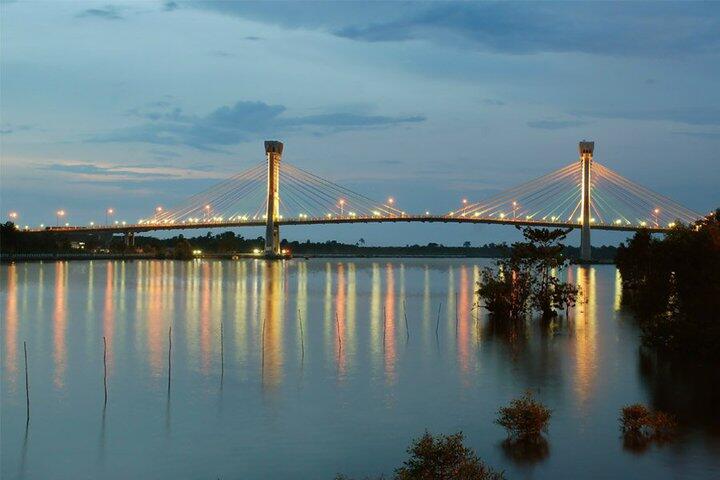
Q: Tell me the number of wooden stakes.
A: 11